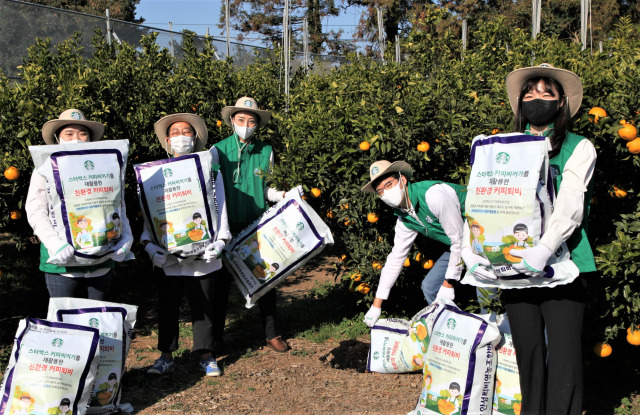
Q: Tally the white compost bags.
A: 9